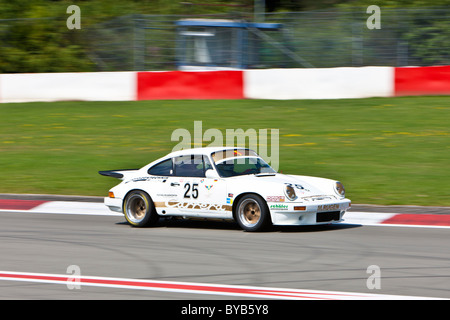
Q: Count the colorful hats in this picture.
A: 0